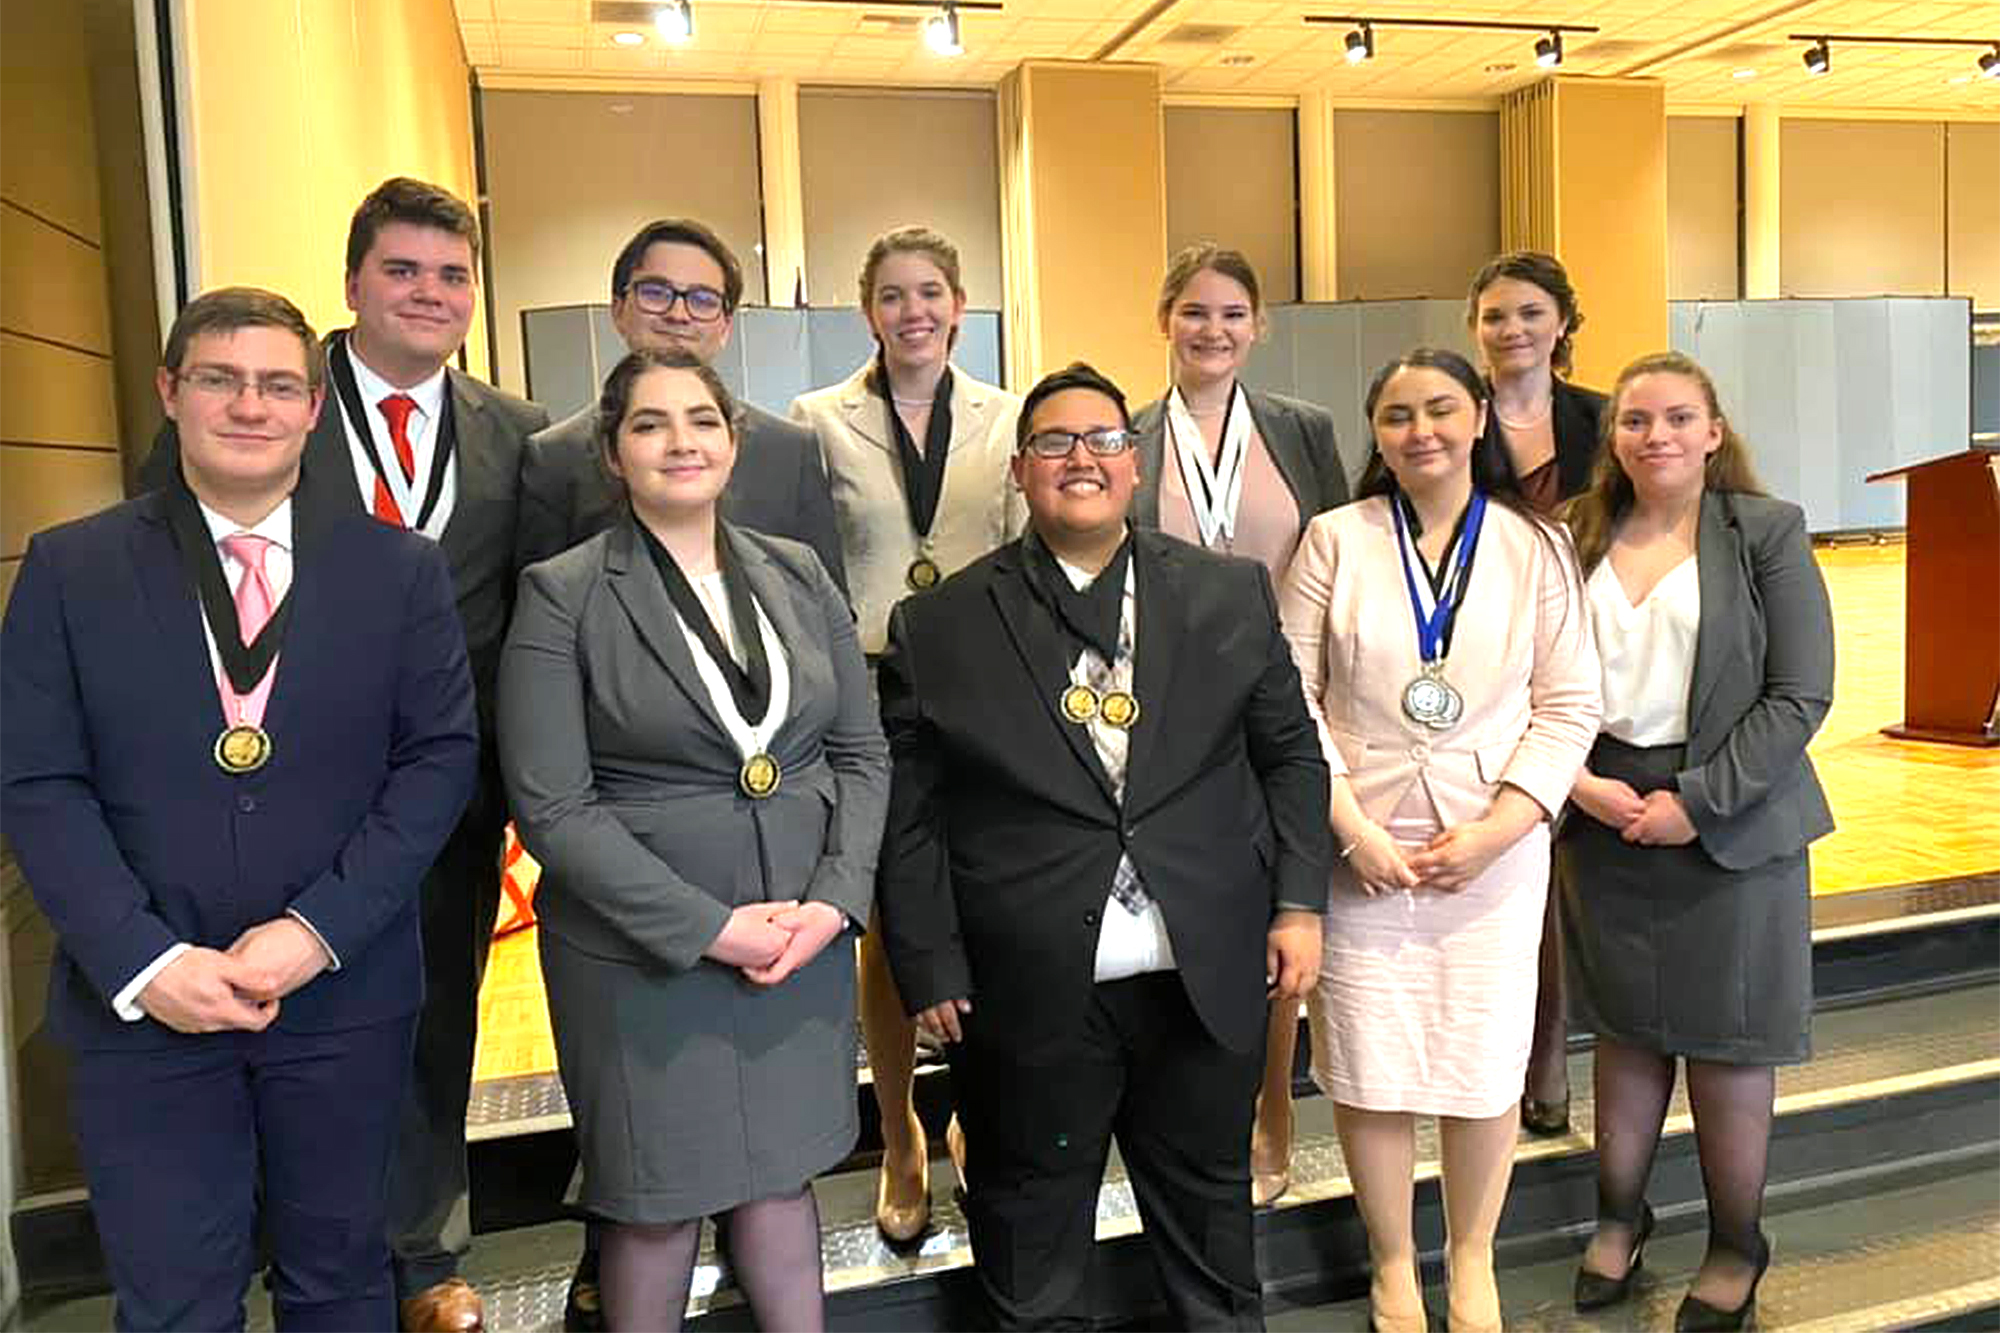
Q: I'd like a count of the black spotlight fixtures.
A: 6